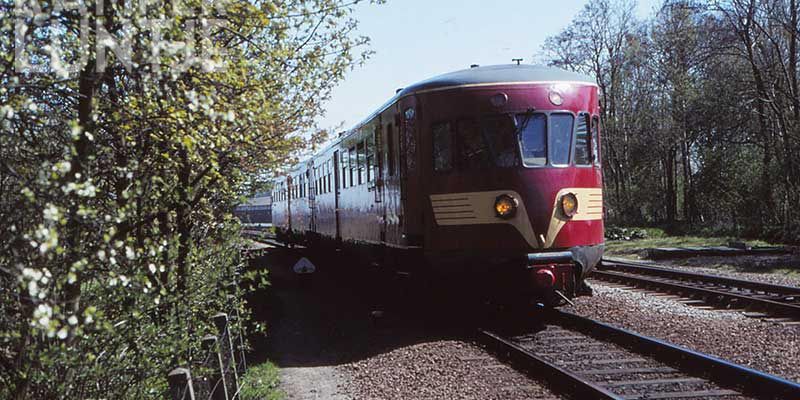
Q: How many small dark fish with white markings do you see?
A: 0